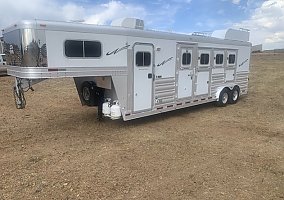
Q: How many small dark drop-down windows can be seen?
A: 4